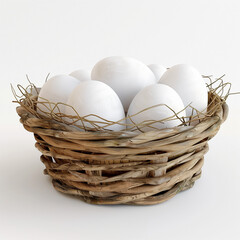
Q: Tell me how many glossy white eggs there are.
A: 7